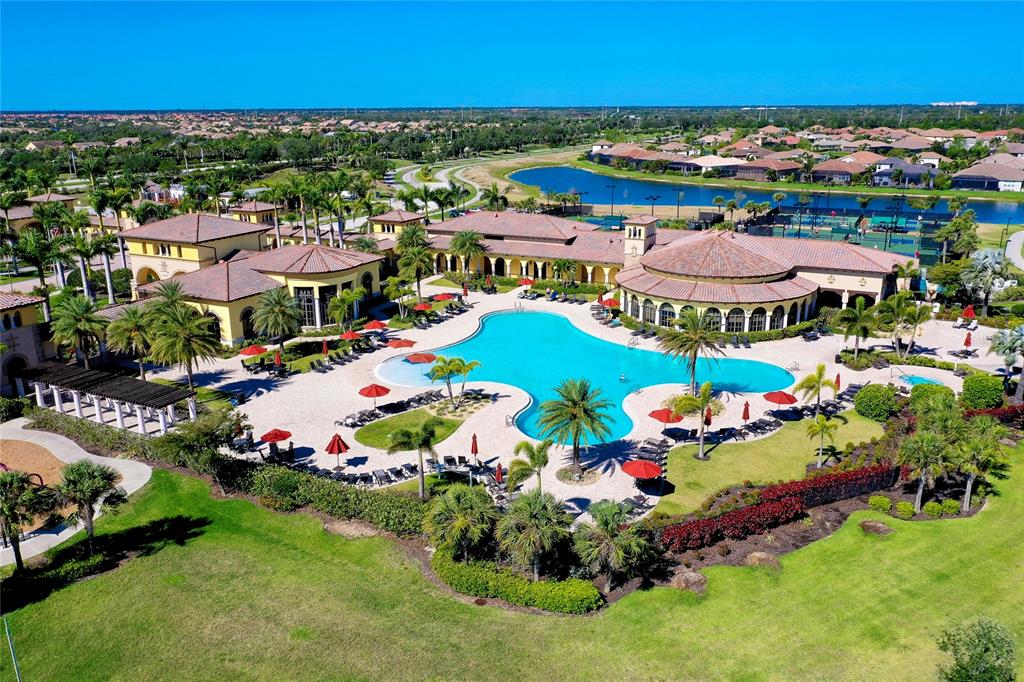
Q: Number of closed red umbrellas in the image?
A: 11